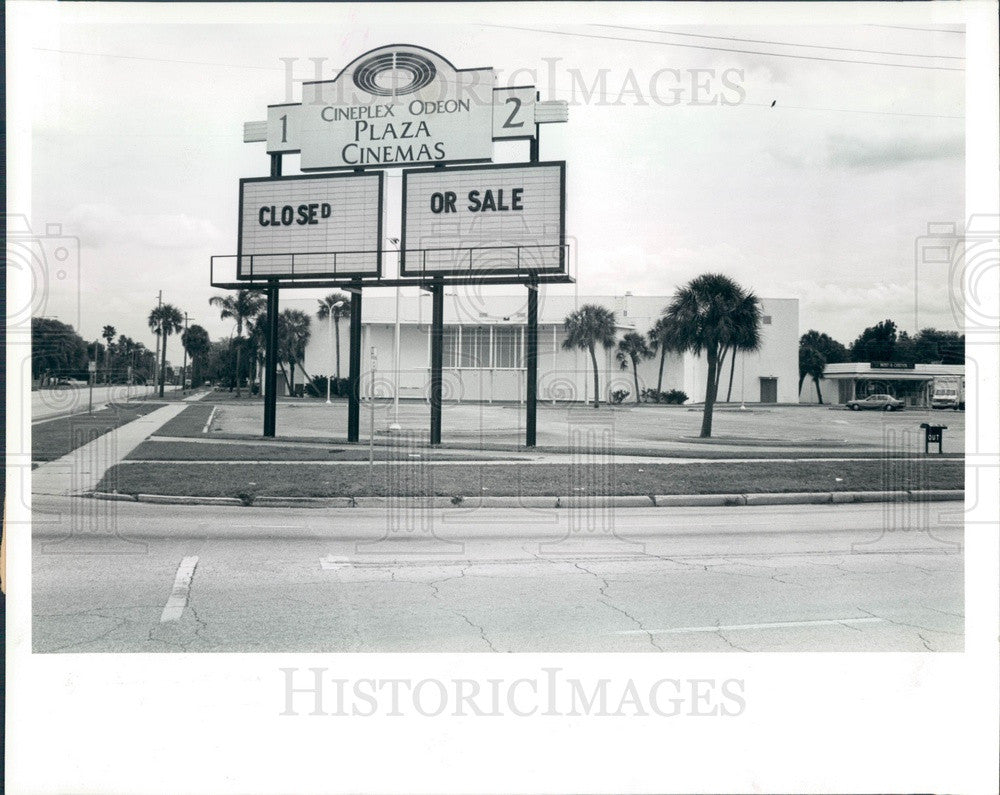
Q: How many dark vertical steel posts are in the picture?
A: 4